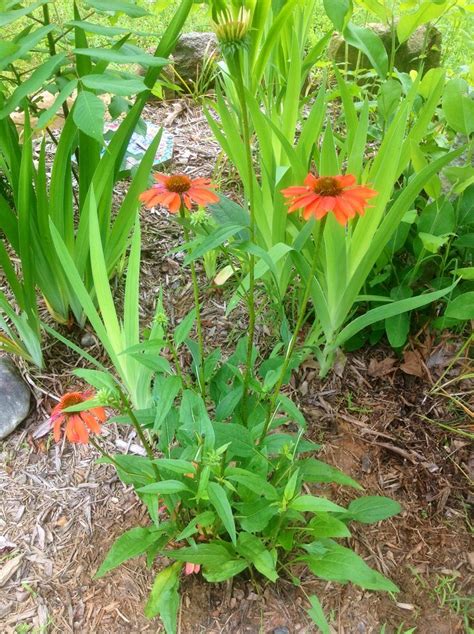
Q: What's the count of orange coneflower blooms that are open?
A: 3